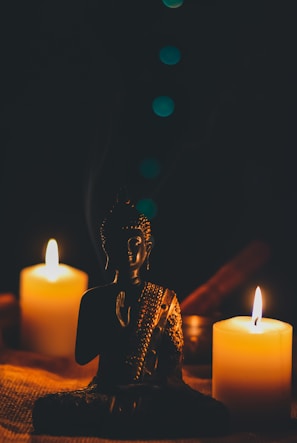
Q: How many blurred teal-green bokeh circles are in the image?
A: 5